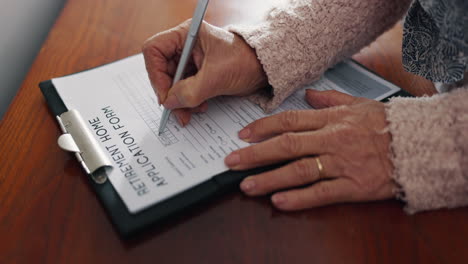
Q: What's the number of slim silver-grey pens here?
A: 1